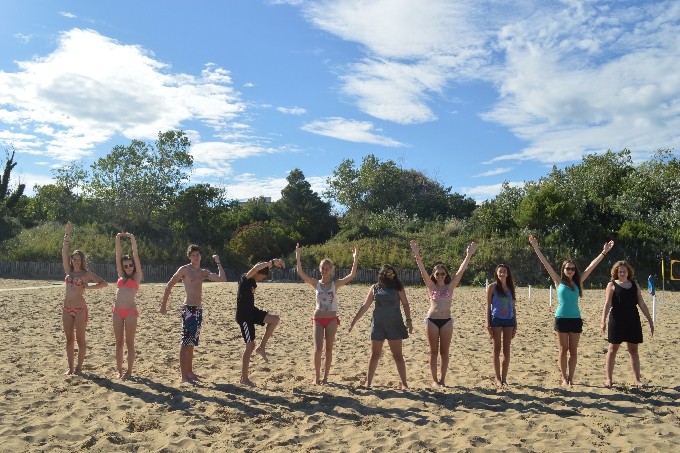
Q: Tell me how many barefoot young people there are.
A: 10